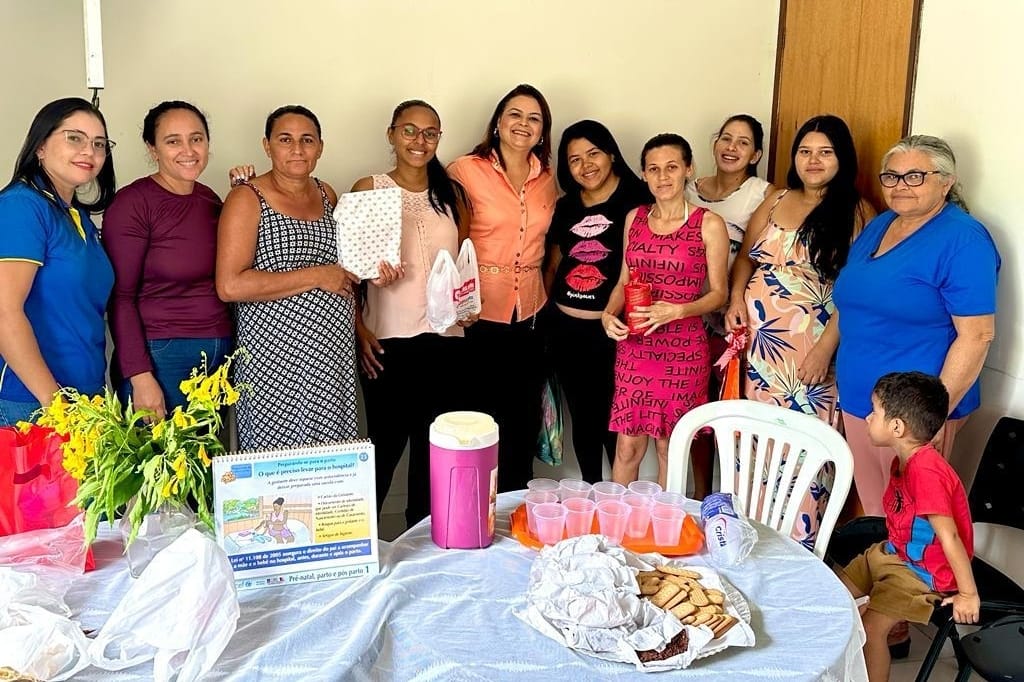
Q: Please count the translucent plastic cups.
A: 11